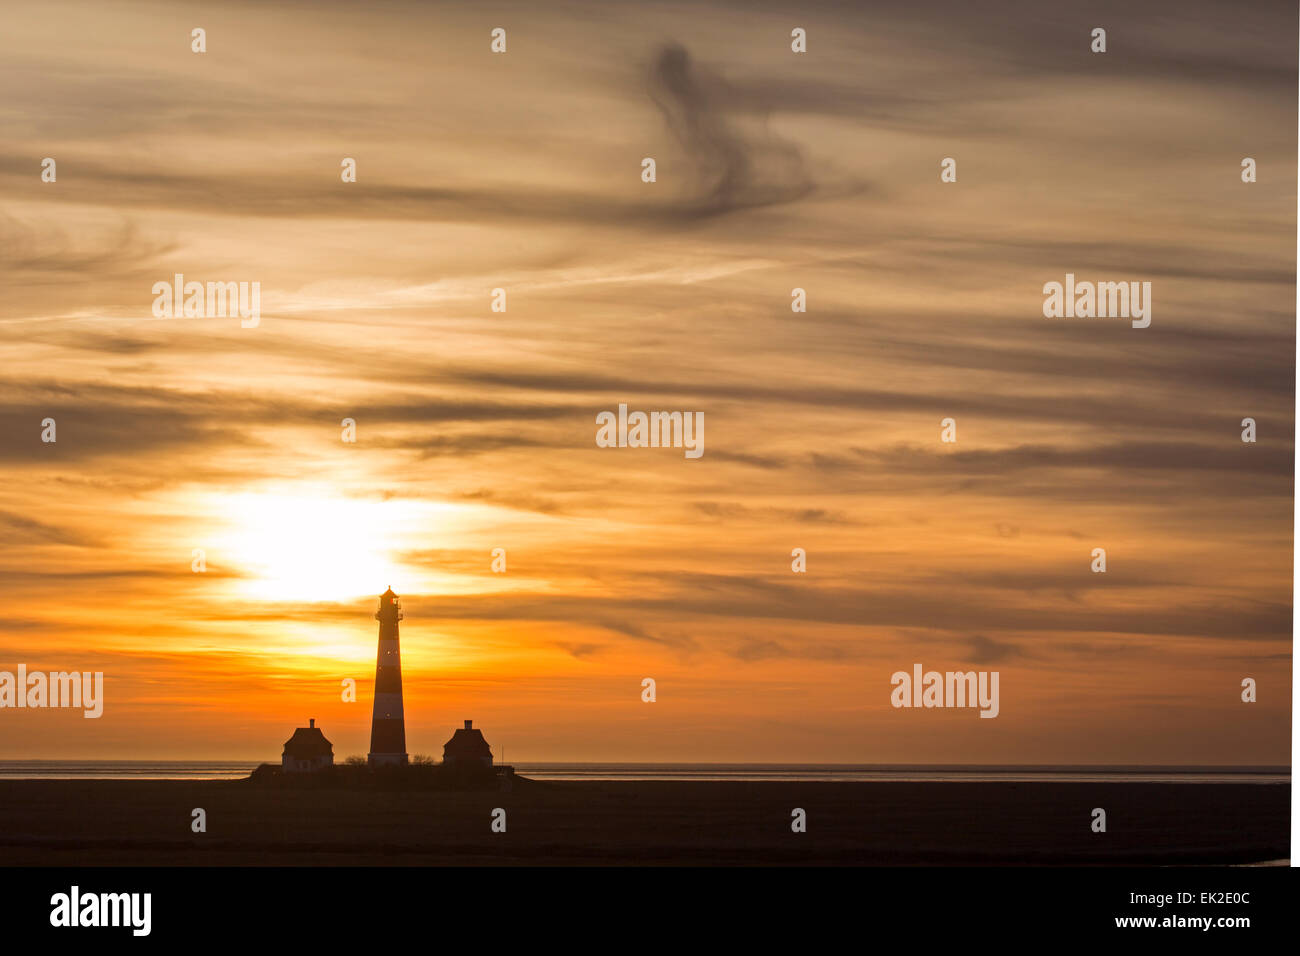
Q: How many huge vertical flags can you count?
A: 0